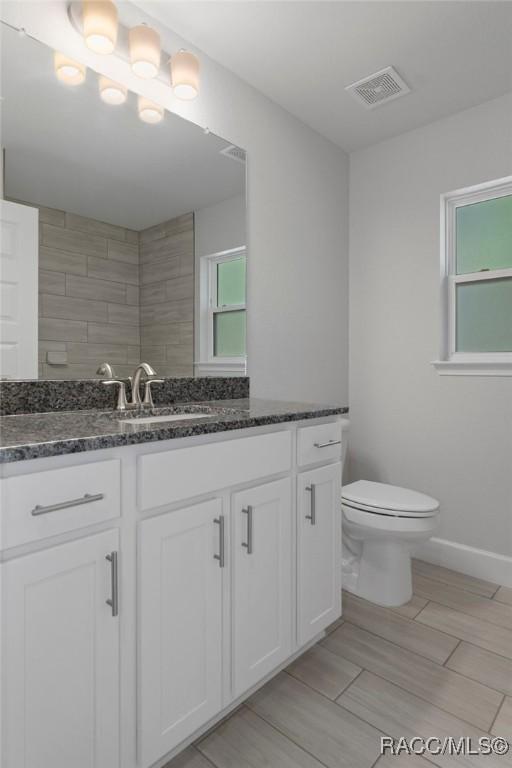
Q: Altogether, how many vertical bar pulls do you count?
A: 4